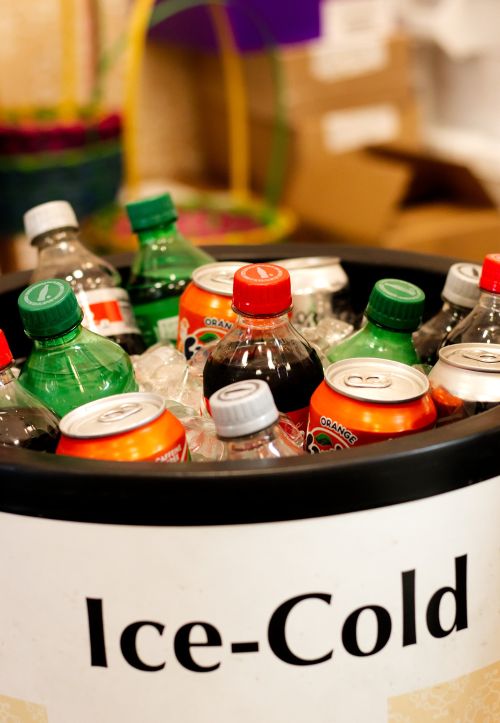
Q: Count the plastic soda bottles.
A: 9